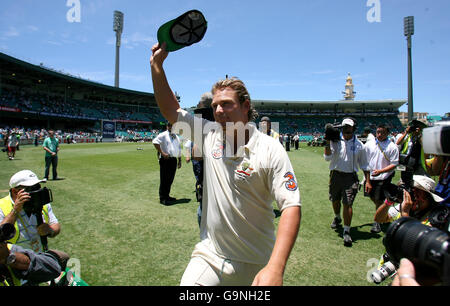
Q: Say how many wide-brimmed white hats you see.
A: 1